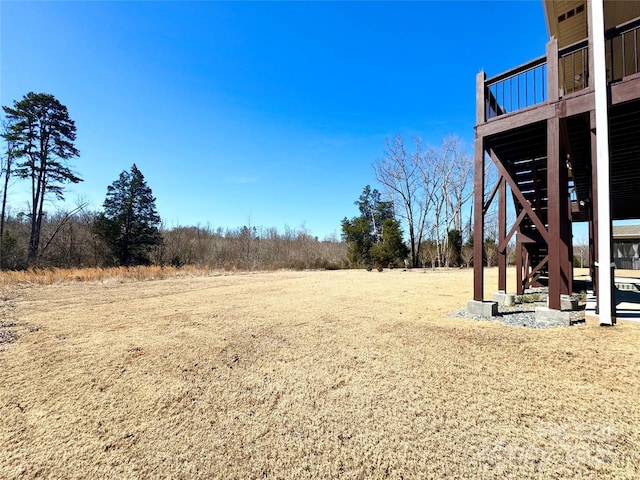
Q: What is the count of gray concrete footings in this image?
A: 4